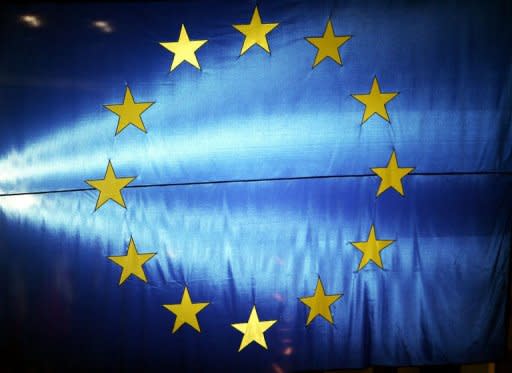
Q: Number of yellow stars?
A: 12